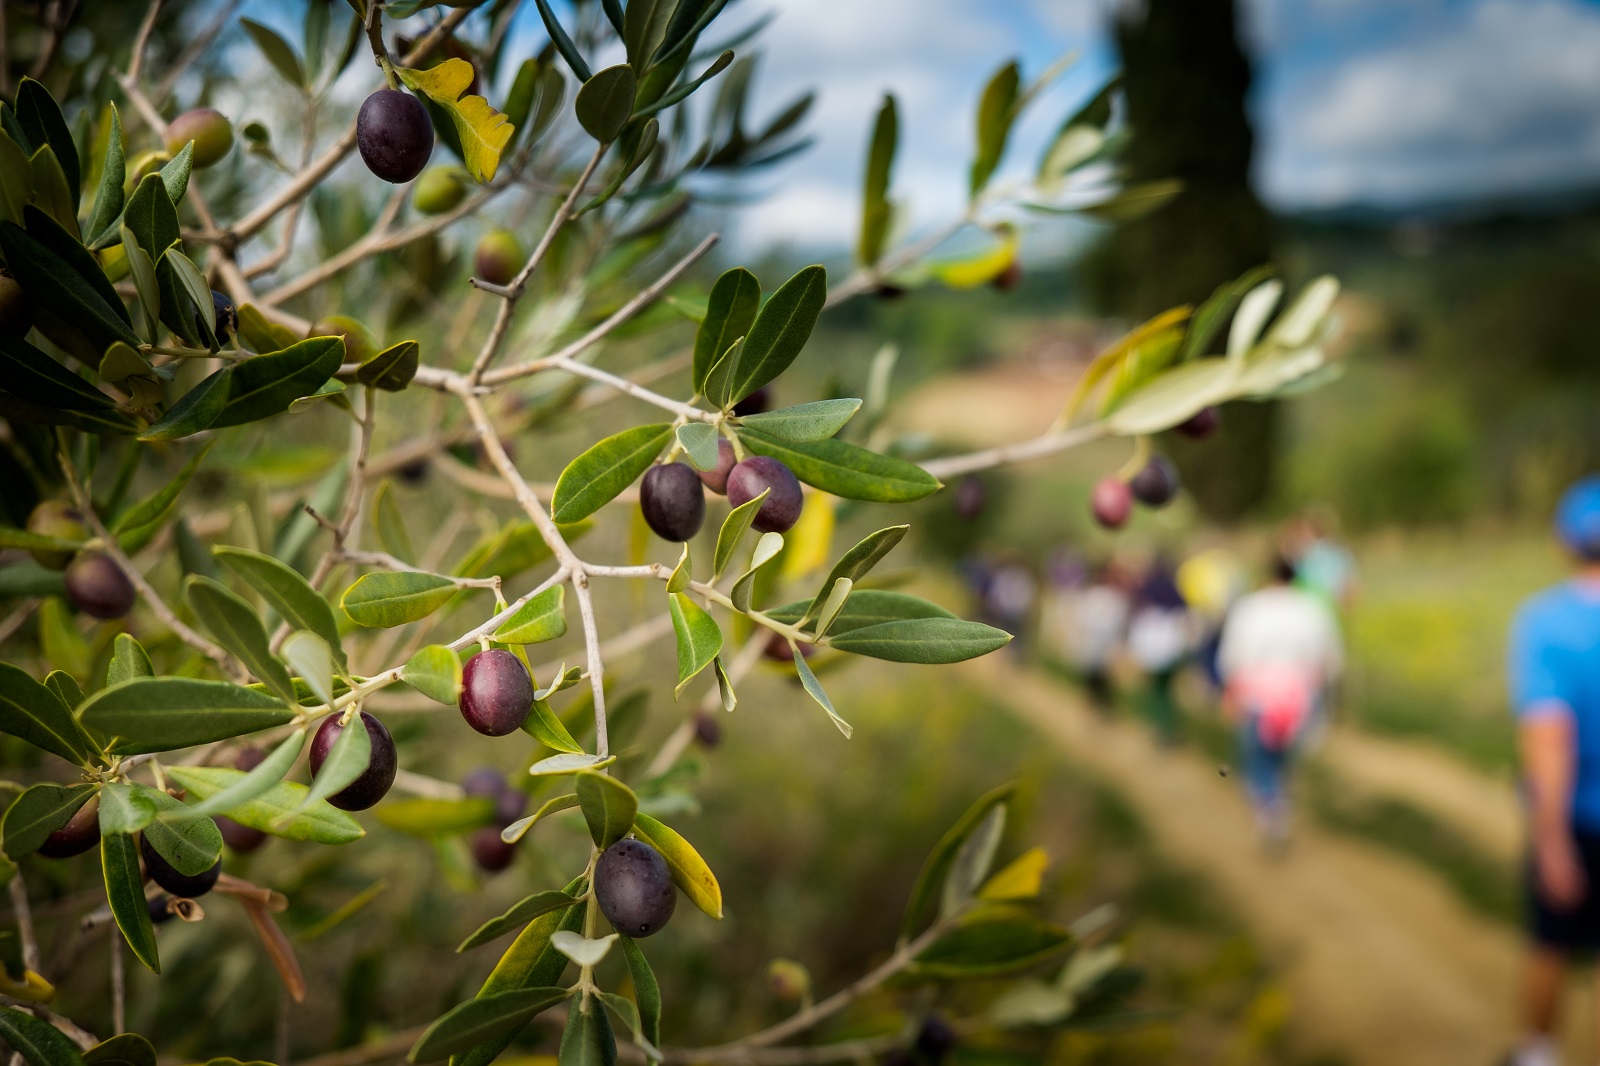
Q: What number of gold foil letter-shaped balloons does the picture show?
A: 0